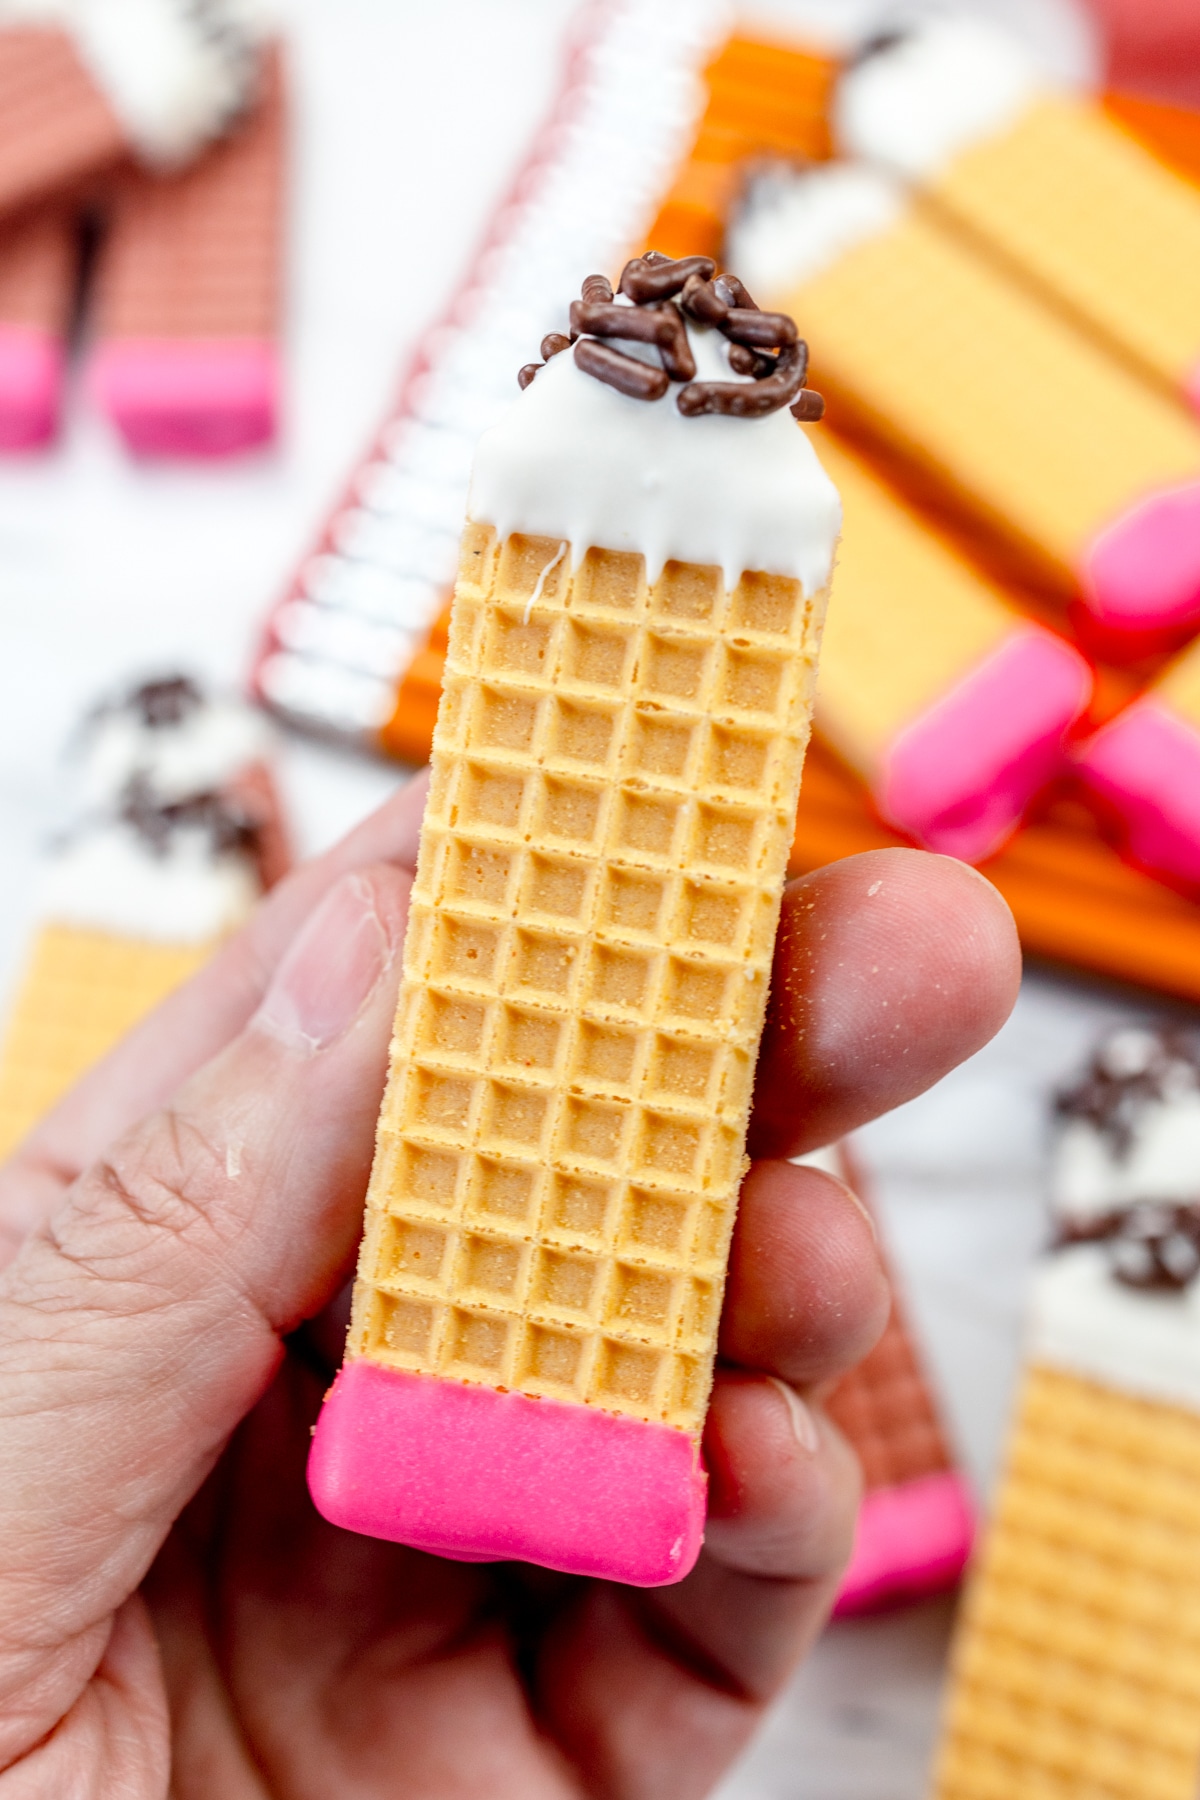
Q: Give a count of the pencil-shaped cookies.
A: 13